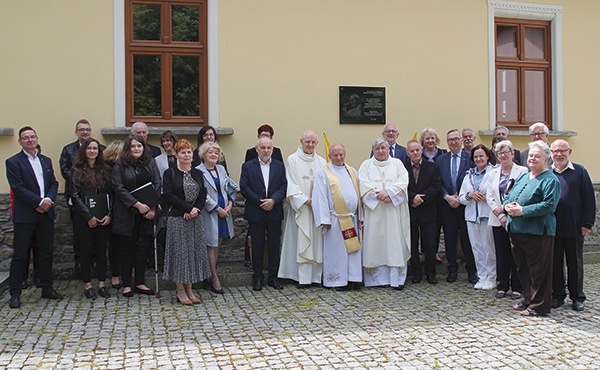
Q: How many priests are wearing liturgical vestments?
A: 3